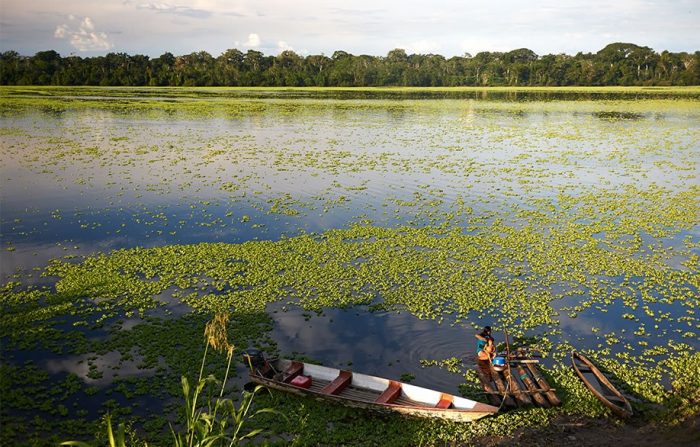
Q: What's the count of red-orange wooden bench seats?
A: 4